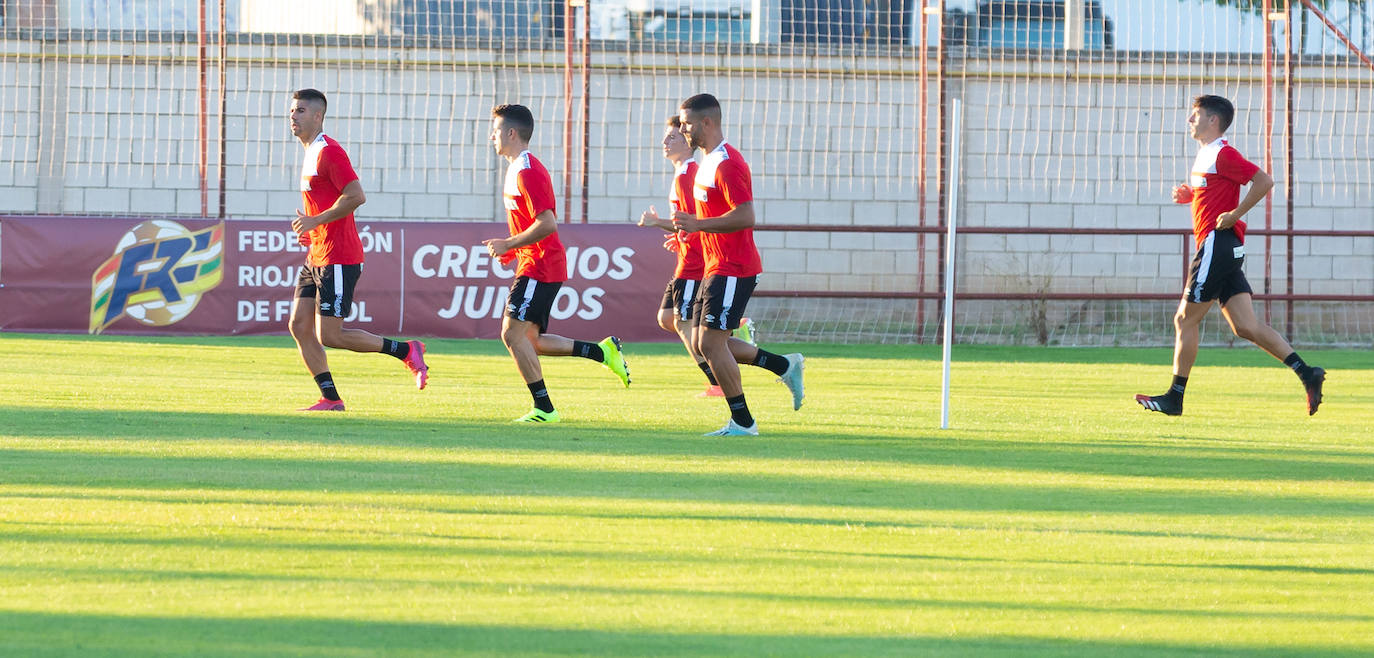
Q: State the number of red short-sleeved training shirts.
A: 5